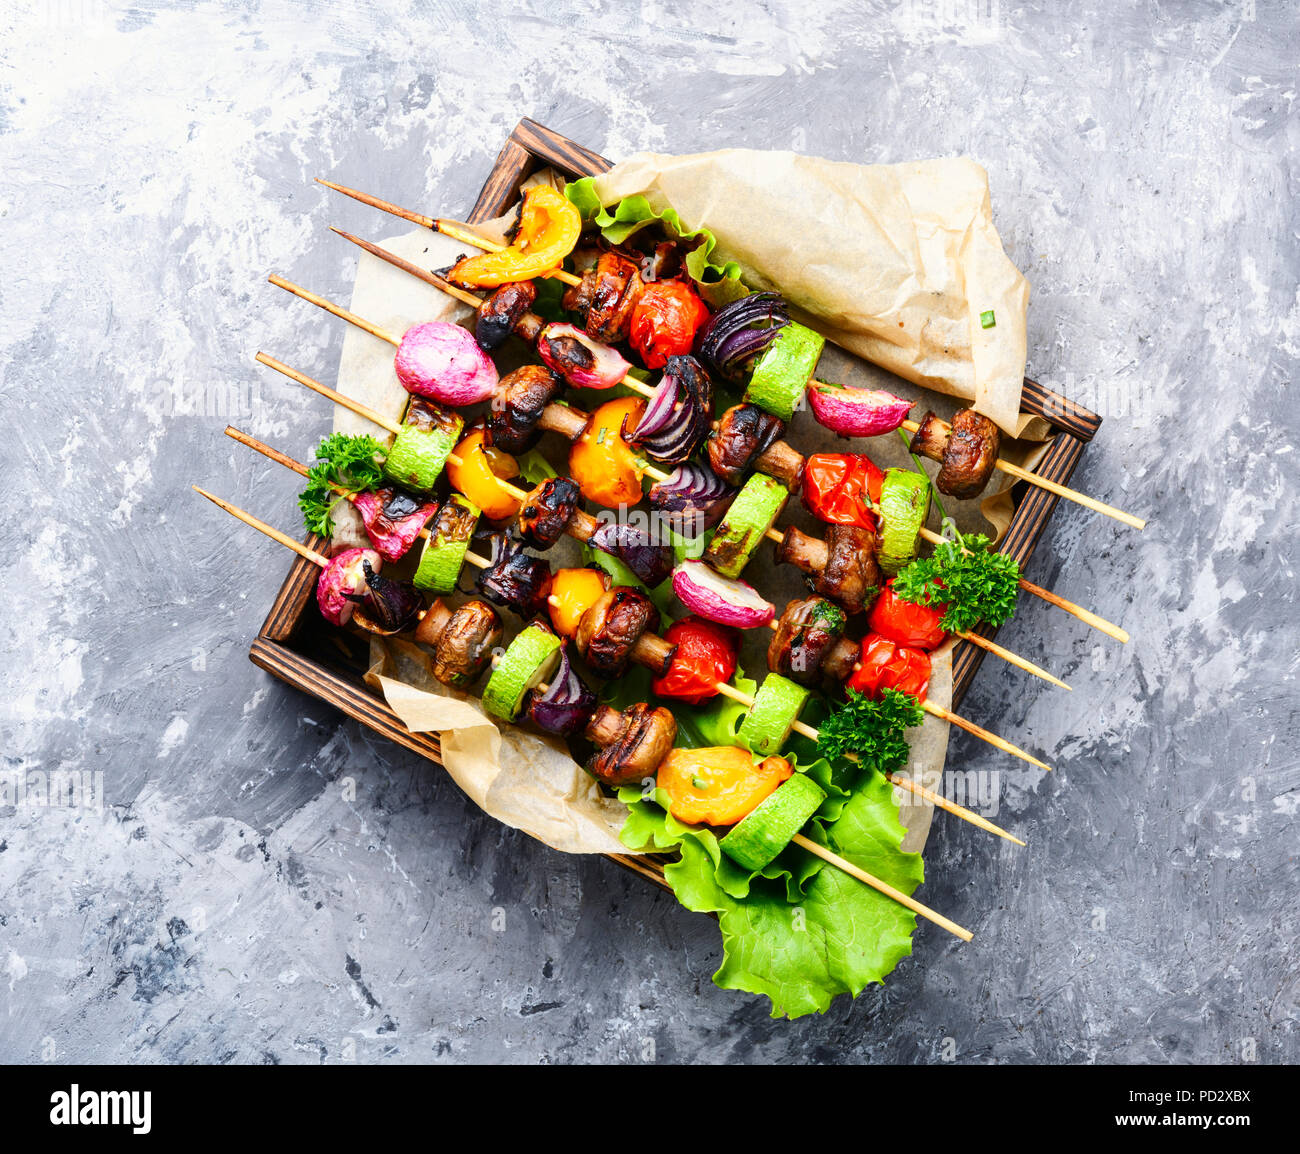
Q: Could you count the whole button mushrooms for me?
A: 11